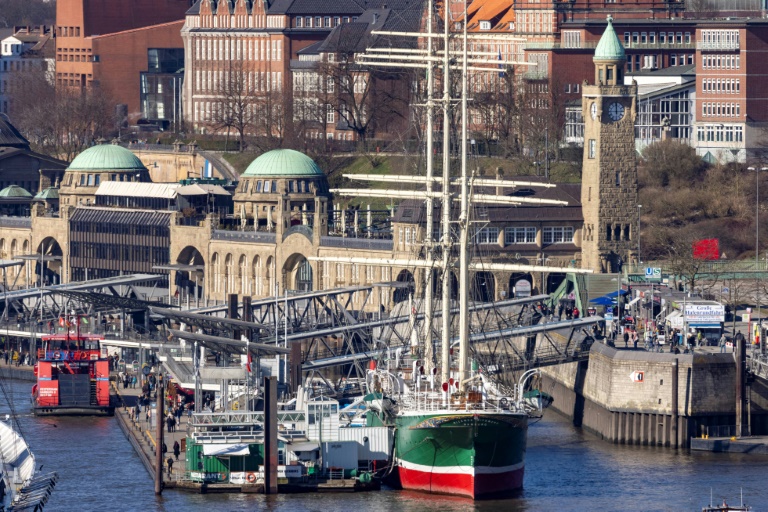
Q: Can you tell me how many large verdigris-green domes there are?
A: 2